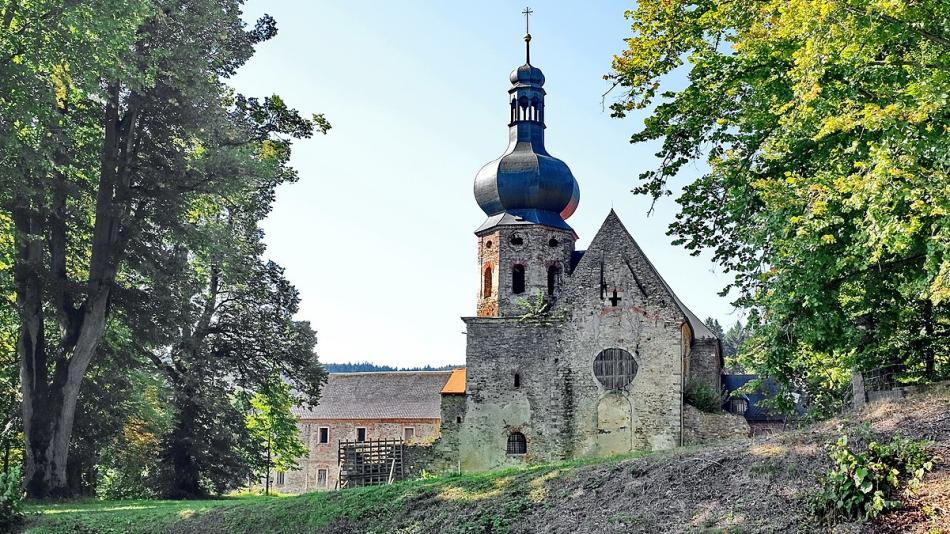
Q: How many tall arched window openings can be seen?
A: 3